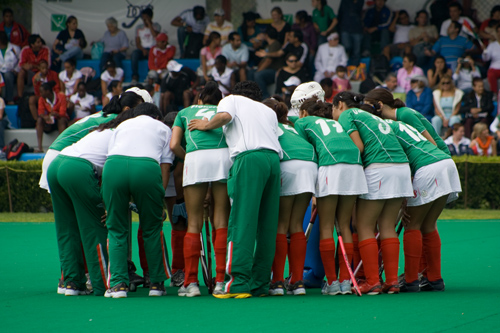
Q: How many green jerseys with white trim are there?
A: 7